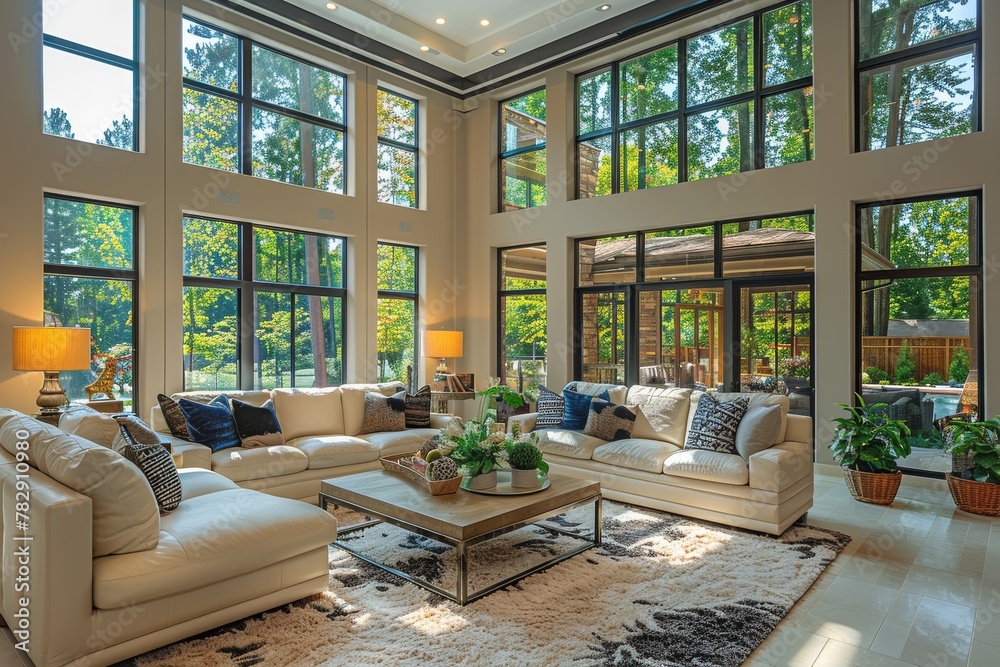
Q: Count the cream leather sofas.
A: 3